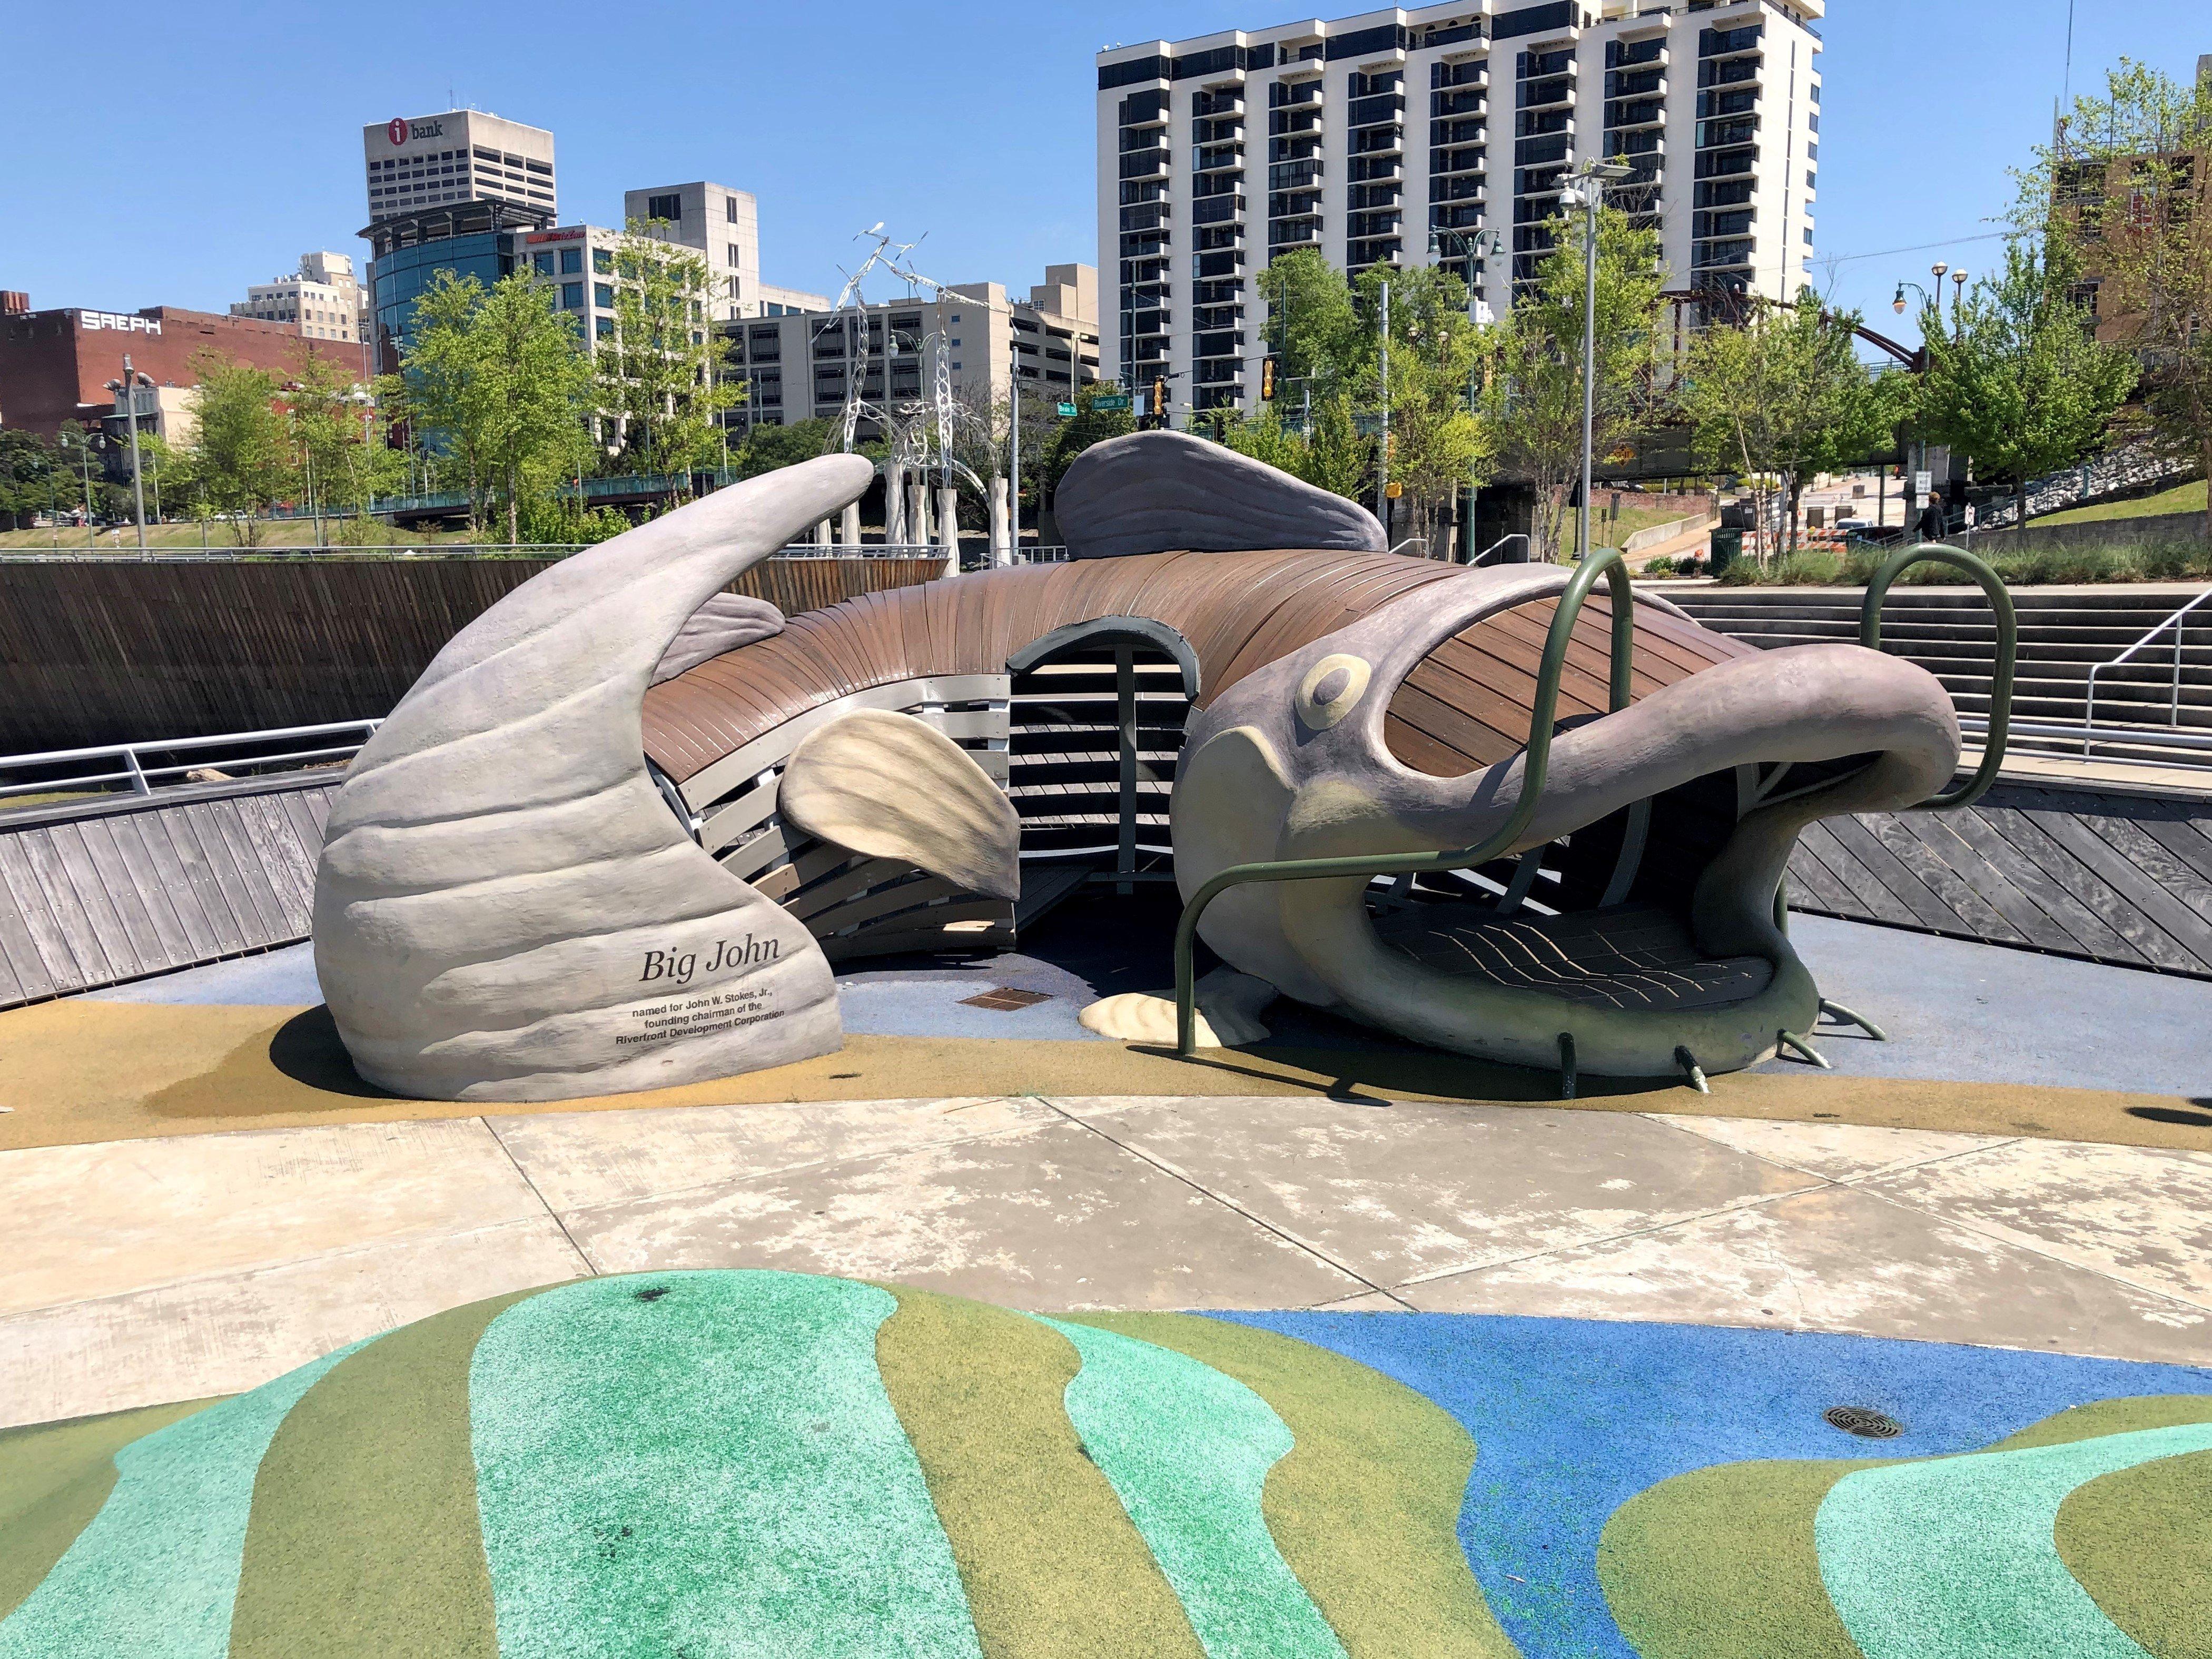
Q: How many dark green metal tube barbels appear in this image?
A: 6